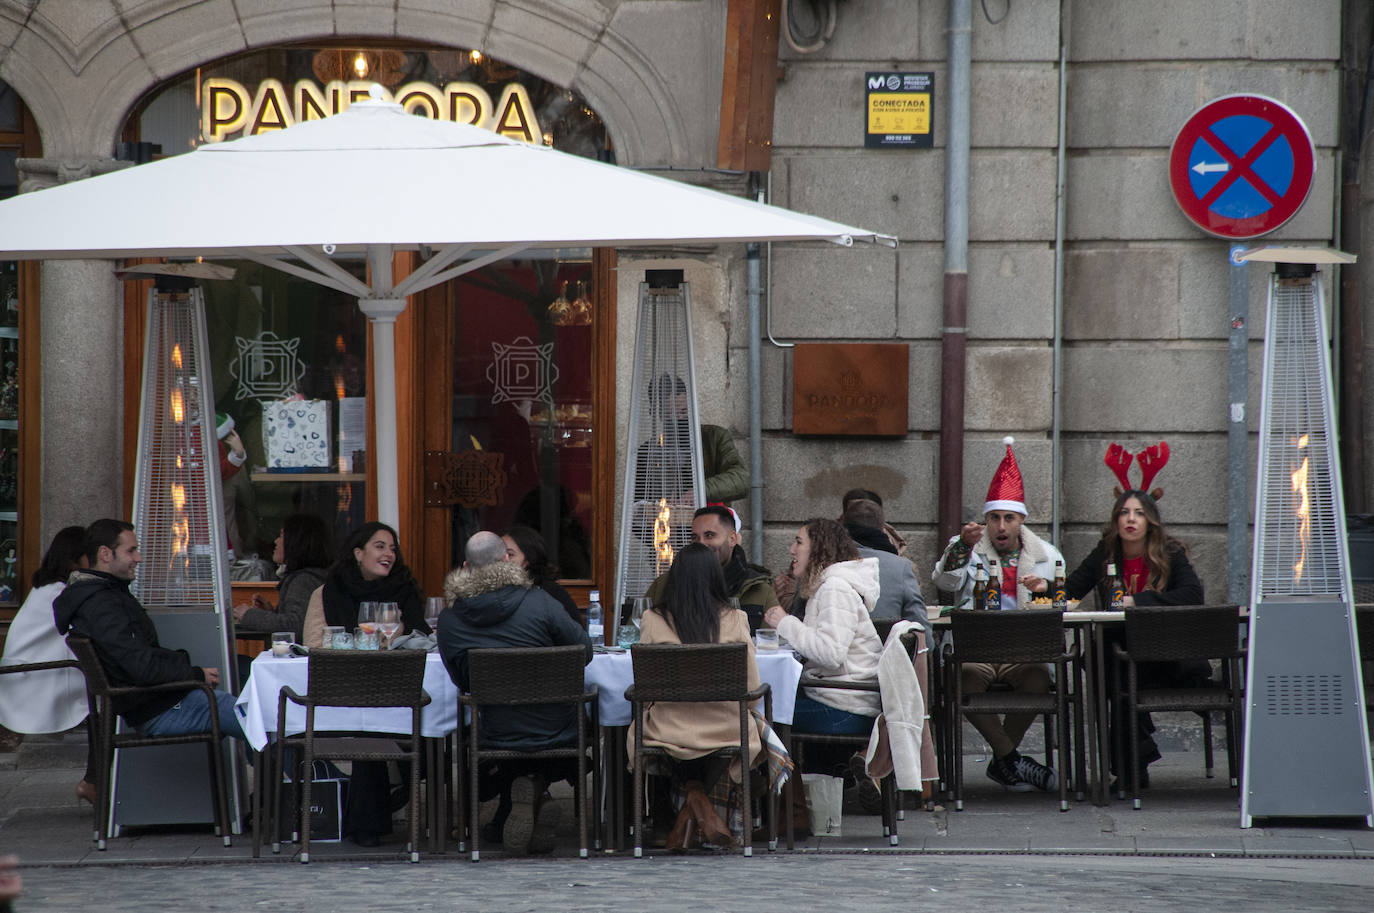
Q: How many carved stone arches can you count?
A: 2